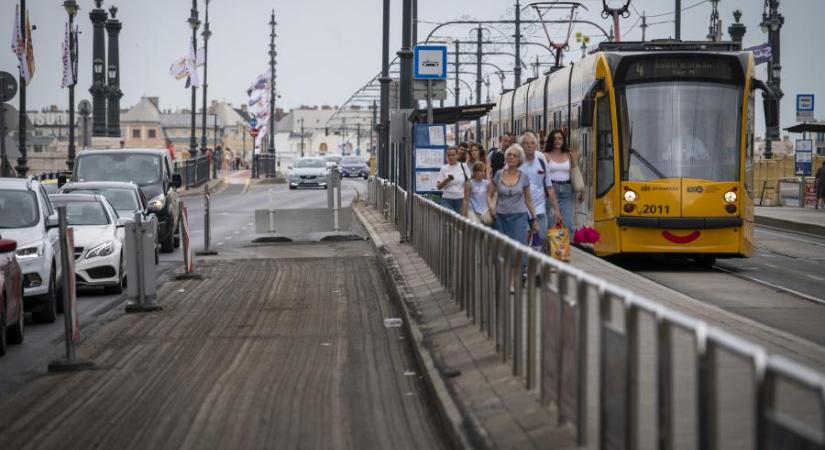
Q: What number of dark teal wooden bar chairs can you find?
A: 0